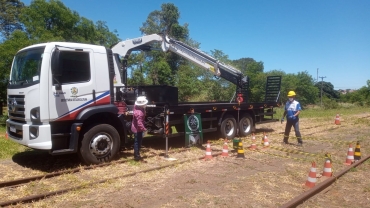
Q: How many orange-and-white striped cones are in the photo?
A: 8